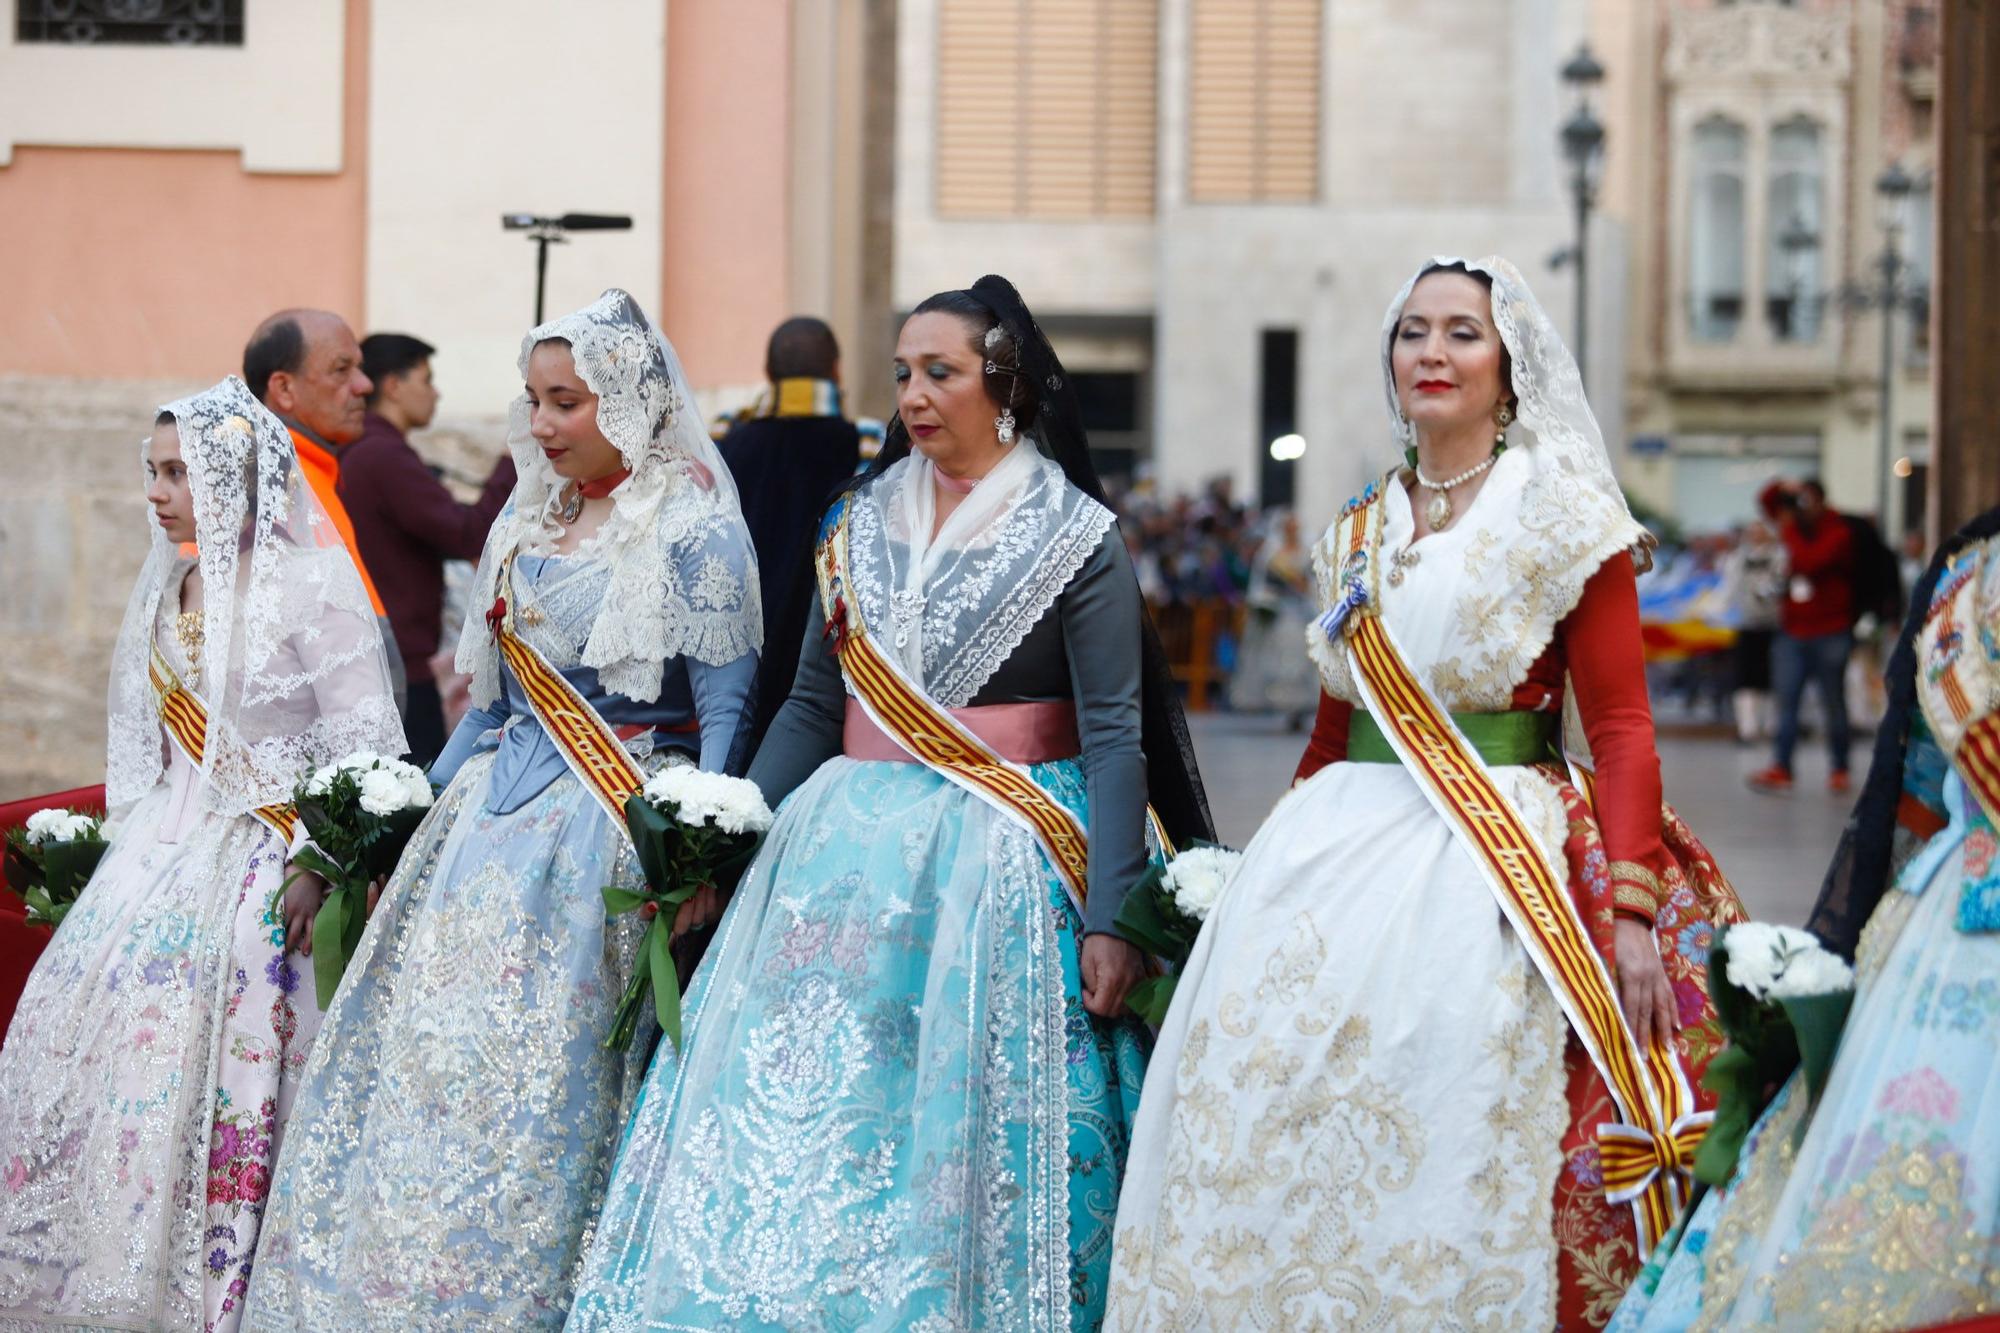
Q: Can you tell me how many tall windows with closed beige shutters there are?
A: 2